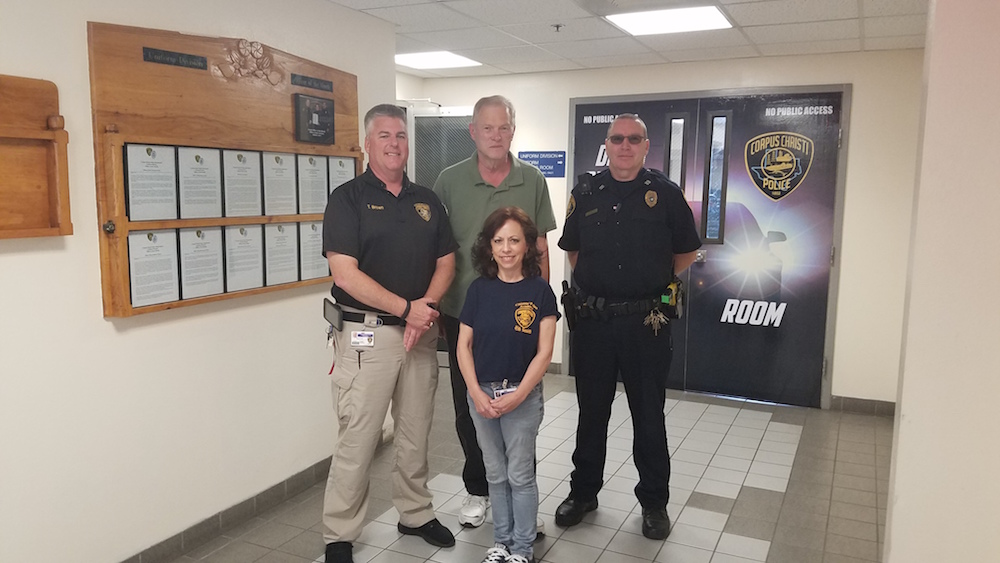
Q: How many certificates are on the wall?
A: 11